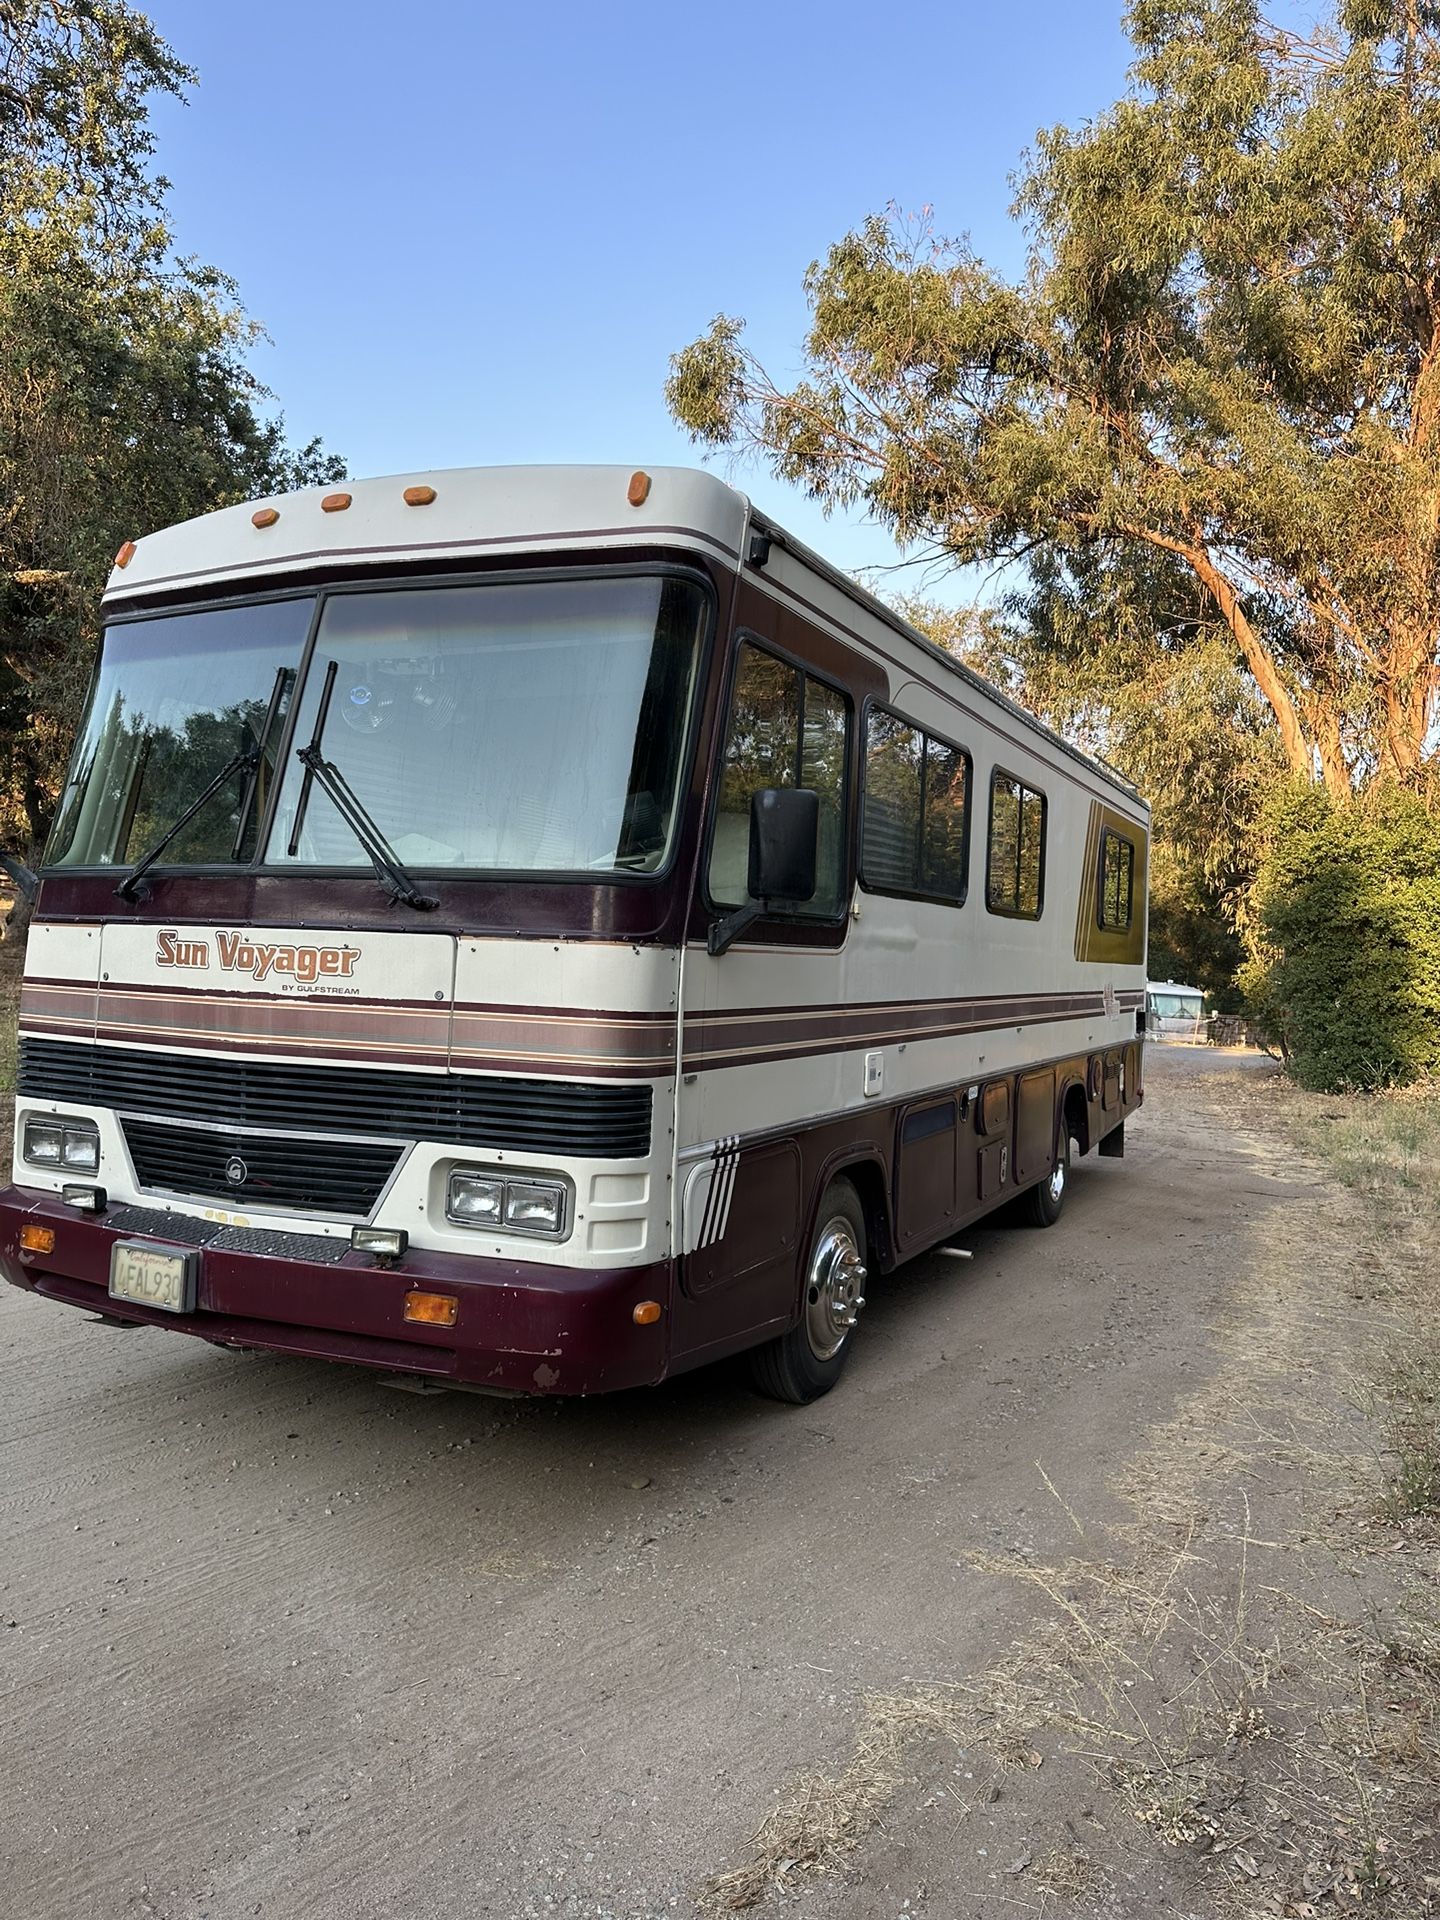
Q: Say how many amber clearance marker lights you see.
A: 5